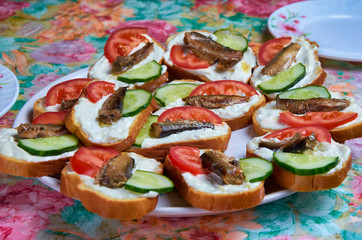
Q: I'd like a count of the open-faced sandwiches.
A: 12